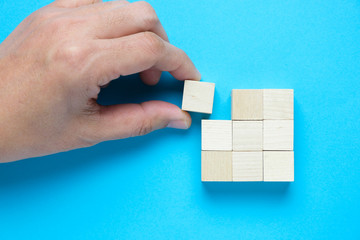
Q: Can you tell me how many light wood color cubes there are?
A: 9